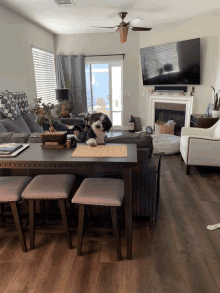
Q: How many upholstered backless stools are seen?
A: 3